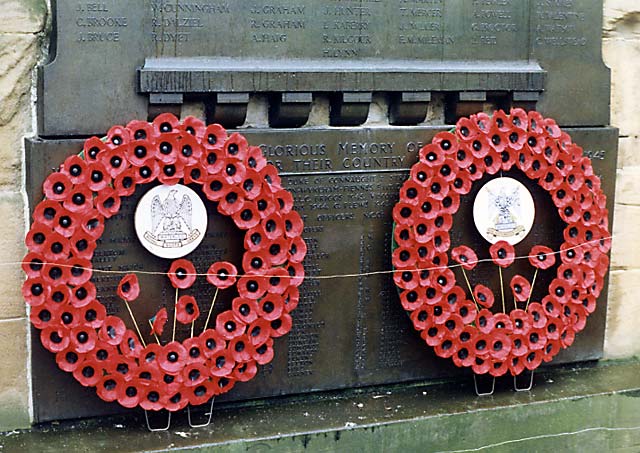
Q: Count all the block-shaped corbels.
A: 7